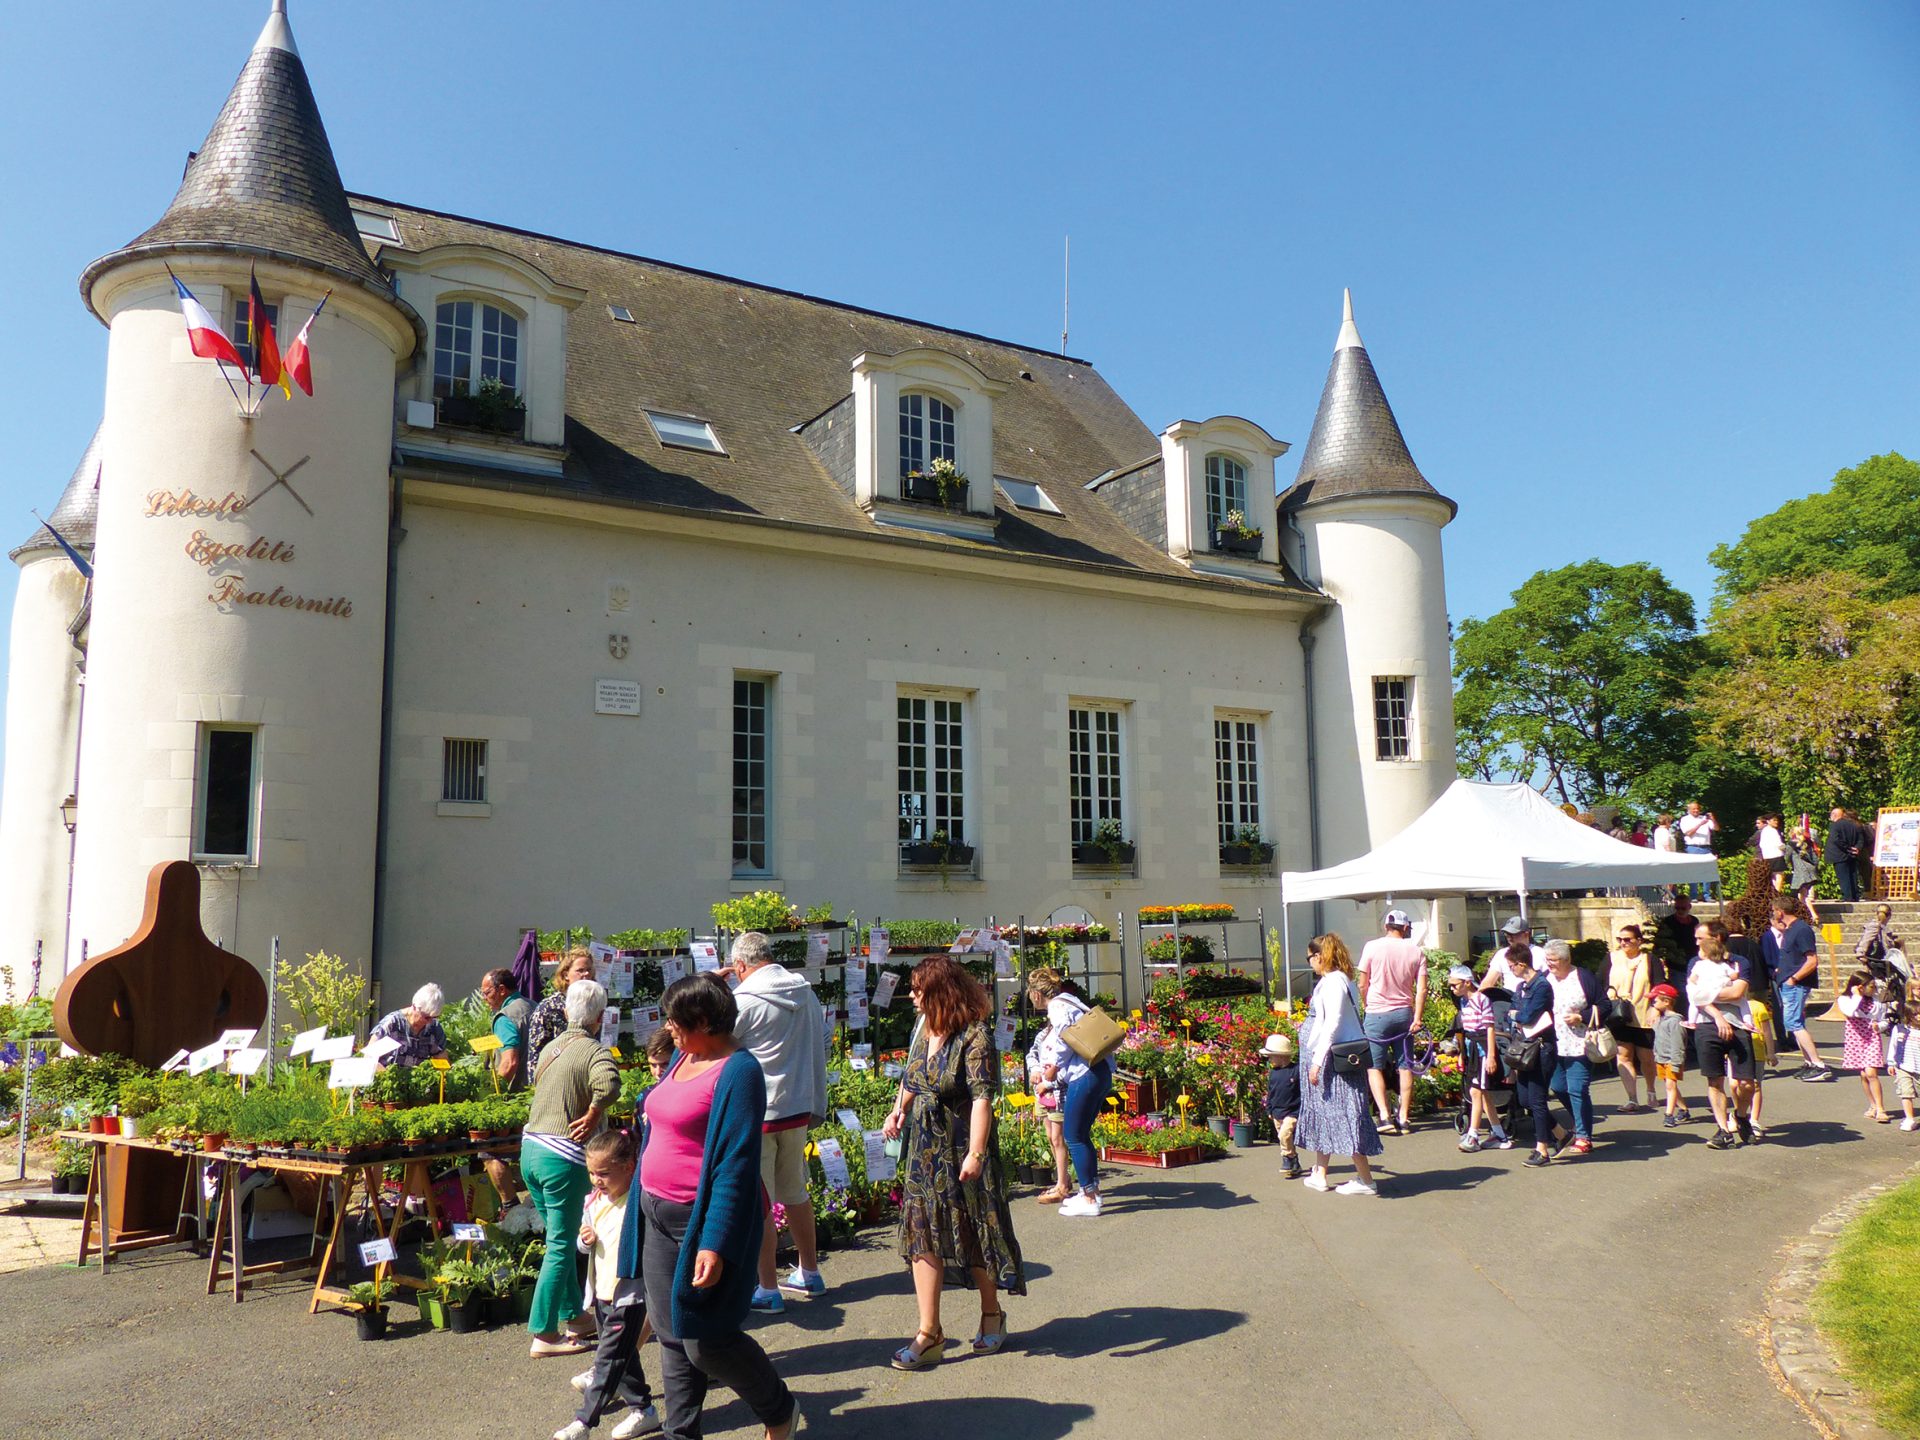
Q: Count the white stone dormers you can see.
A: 3